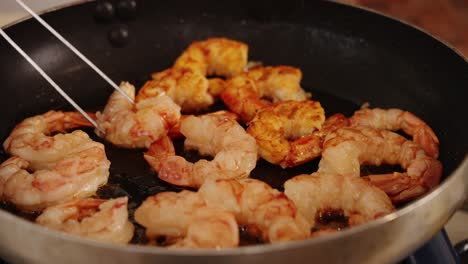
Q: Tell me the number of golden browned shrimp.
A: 4